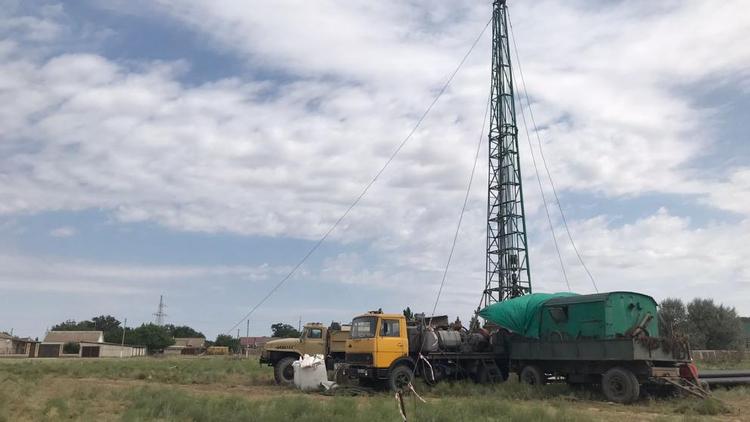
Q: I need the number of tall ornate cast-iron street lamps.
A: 0